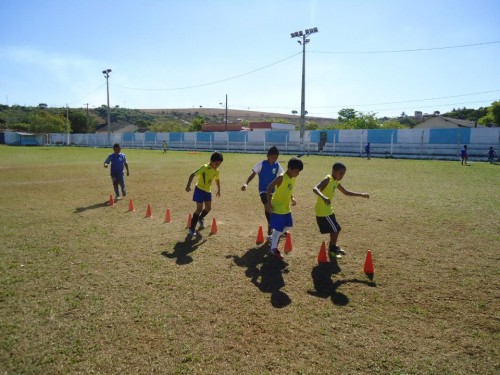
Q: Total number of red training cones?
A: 10